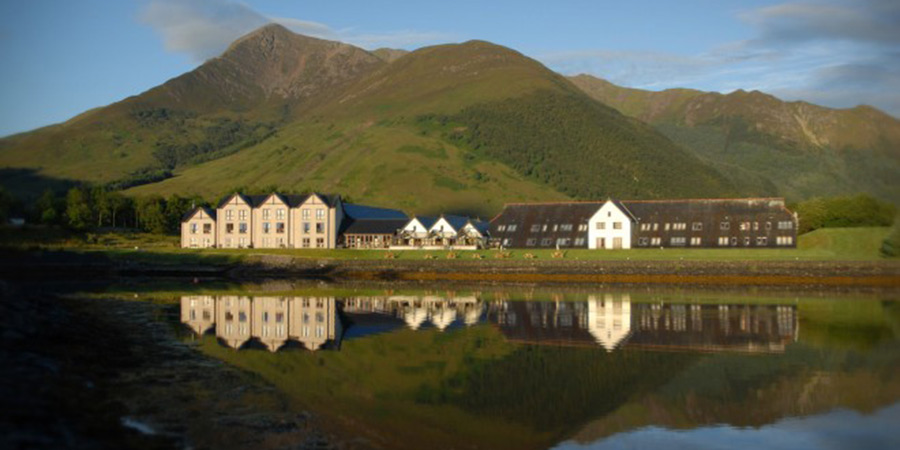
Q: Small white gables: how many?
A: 3